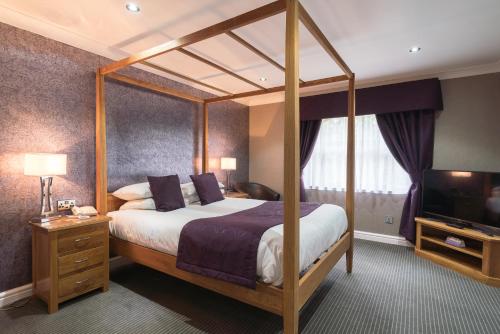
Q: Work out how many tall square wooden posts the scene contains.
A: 4